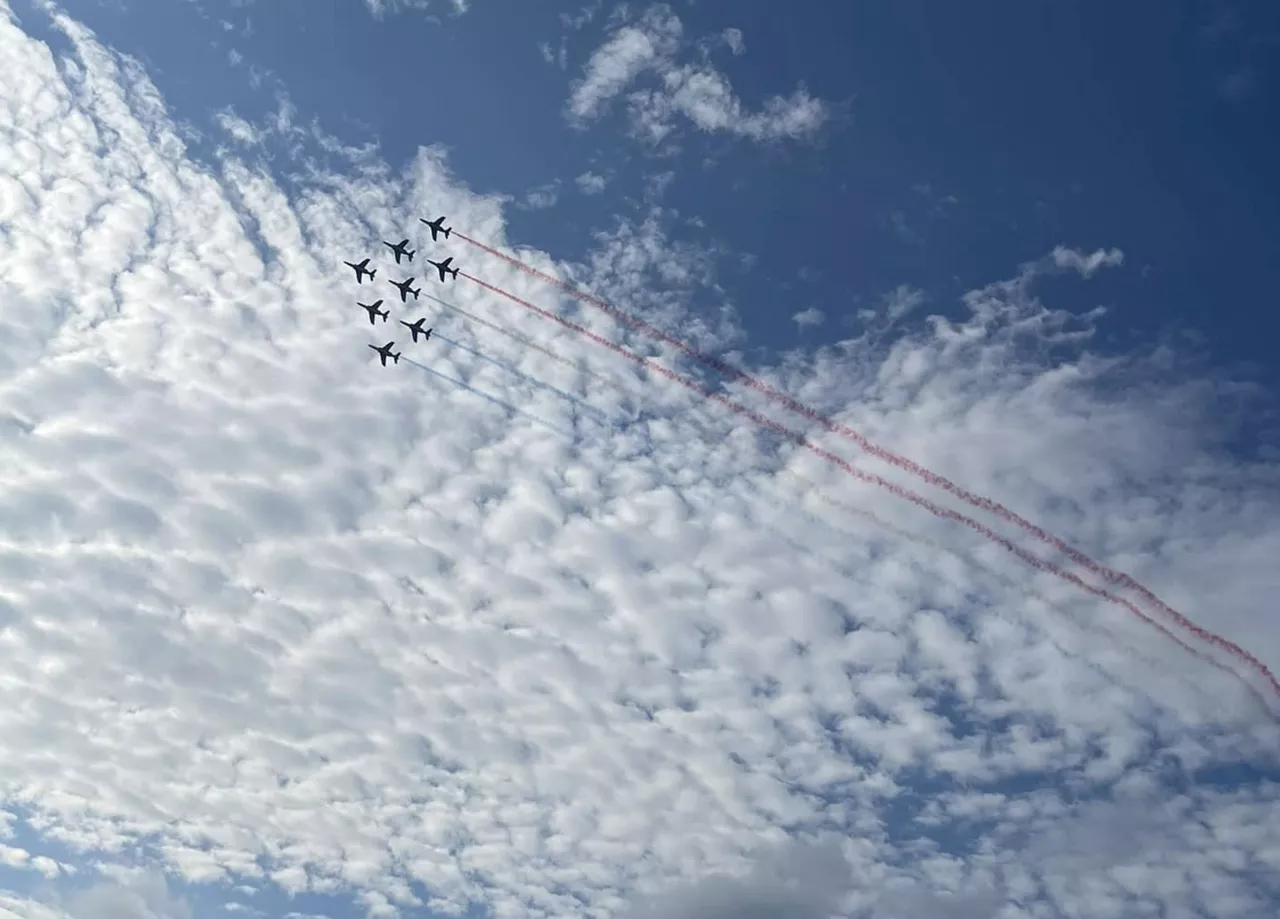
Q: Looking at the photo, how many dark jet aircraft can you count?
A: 8